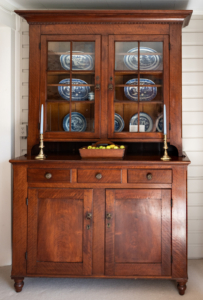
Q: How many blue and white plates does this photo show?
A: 8